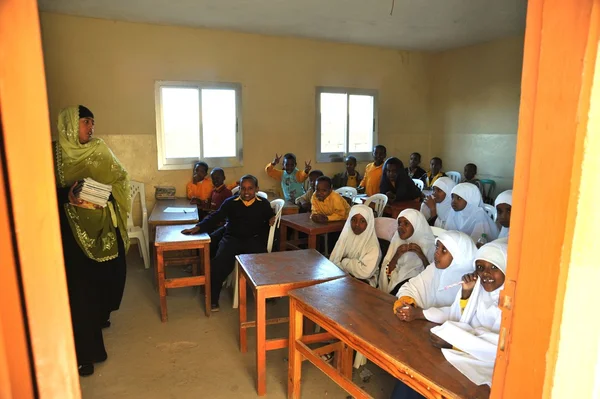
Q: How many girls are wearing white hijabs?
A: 7